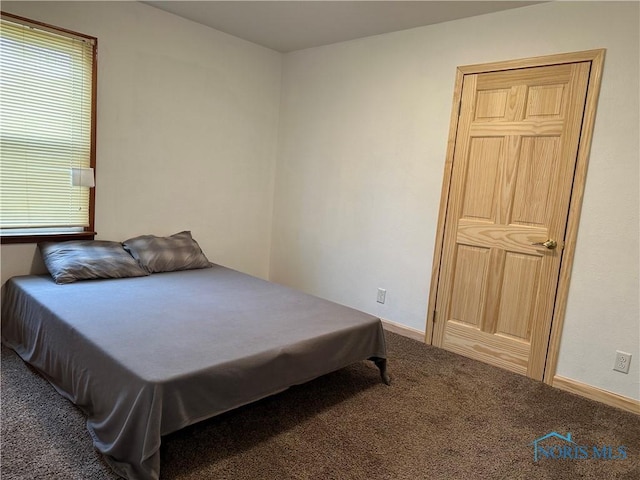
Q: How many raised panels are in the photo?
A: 6